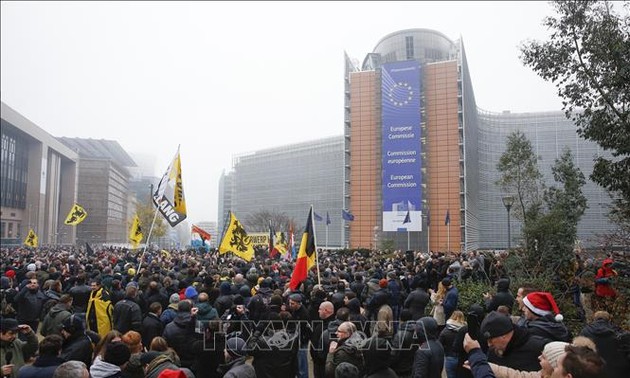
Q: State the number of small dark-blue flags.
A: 6